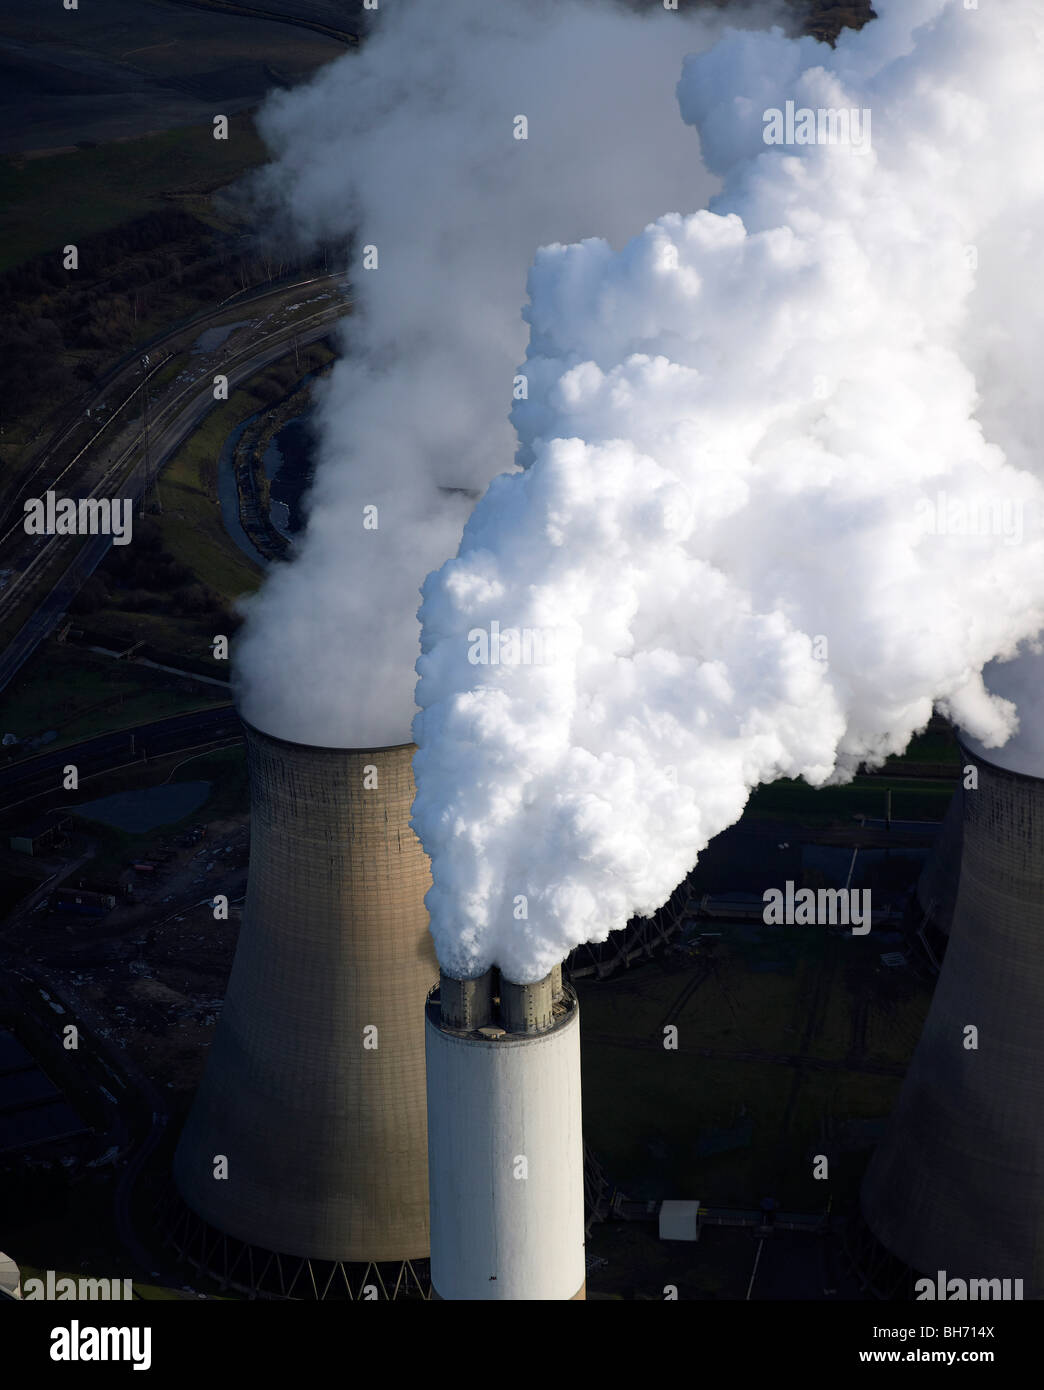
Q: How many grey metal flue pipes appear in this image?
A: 3